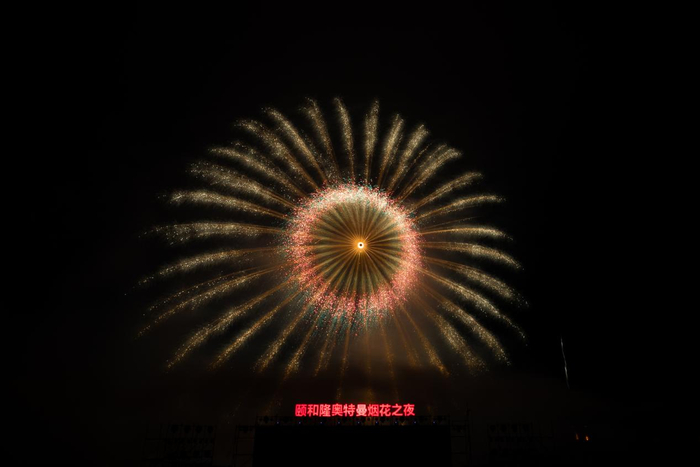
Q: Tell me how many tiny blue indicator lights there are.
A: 9